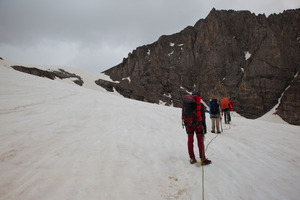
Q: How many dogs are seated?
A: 0